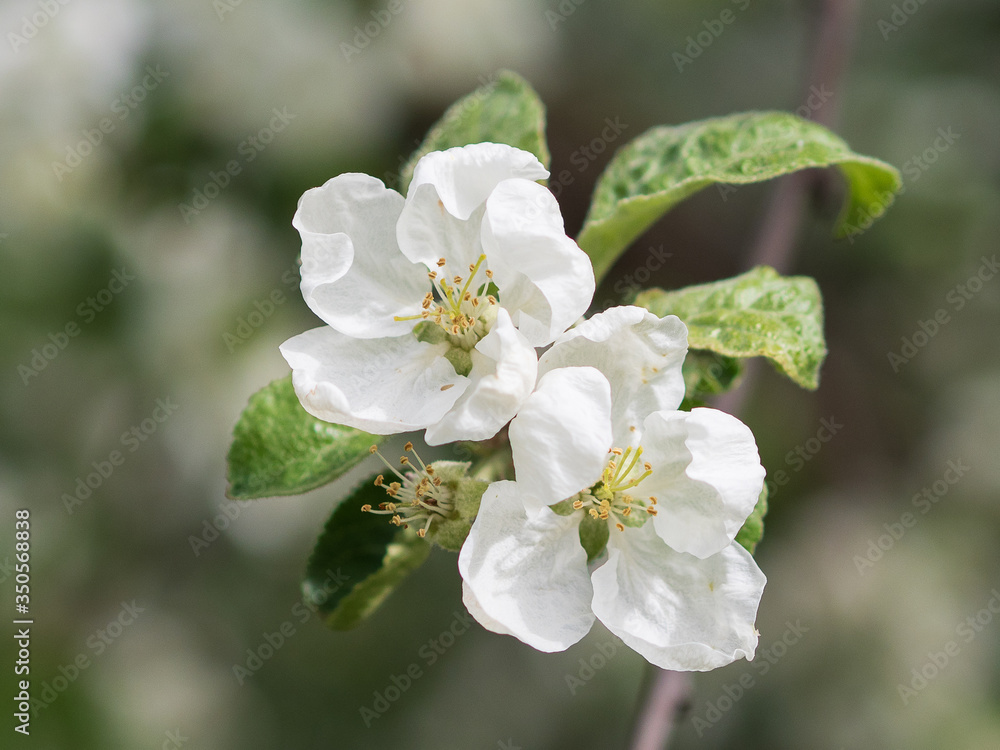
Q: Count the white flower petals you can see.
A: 10